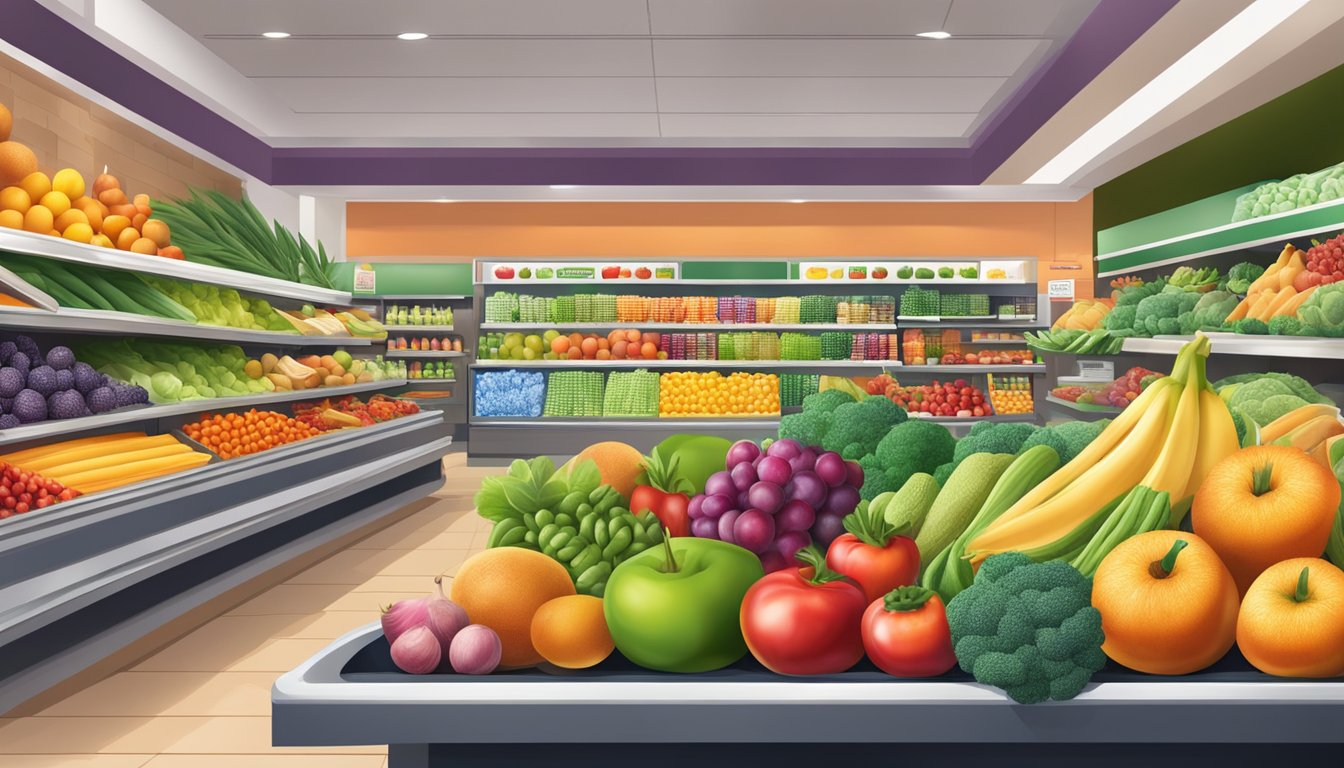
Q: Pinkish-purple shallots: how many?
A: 4